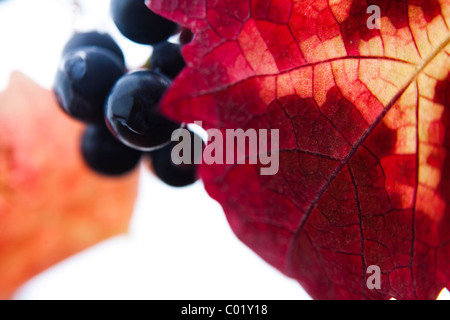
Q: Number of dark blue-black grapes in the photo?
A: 7